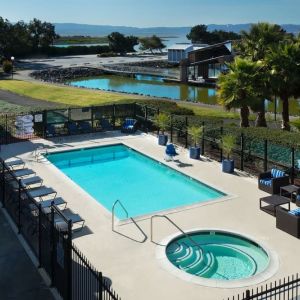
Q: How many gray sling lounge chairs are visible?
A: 6